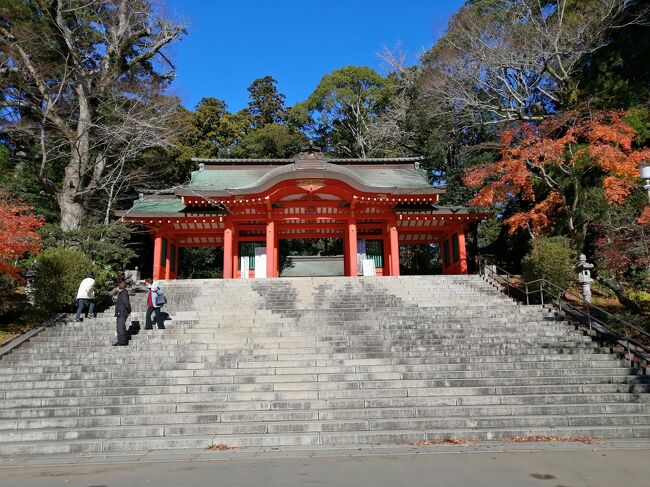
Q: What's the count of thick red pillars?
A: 6